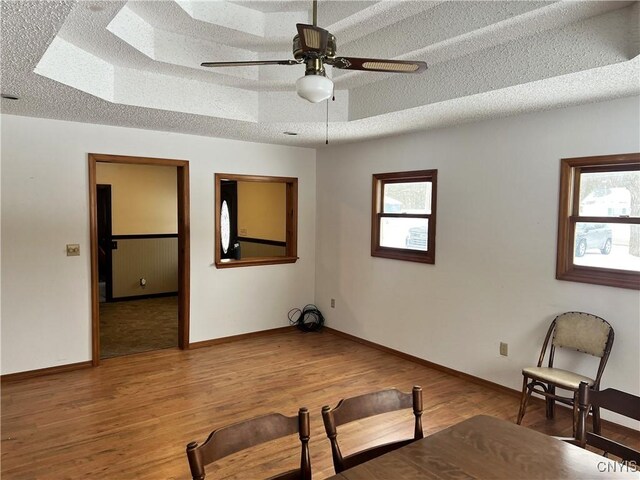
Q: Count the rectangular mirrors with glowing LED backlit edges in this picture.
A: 0